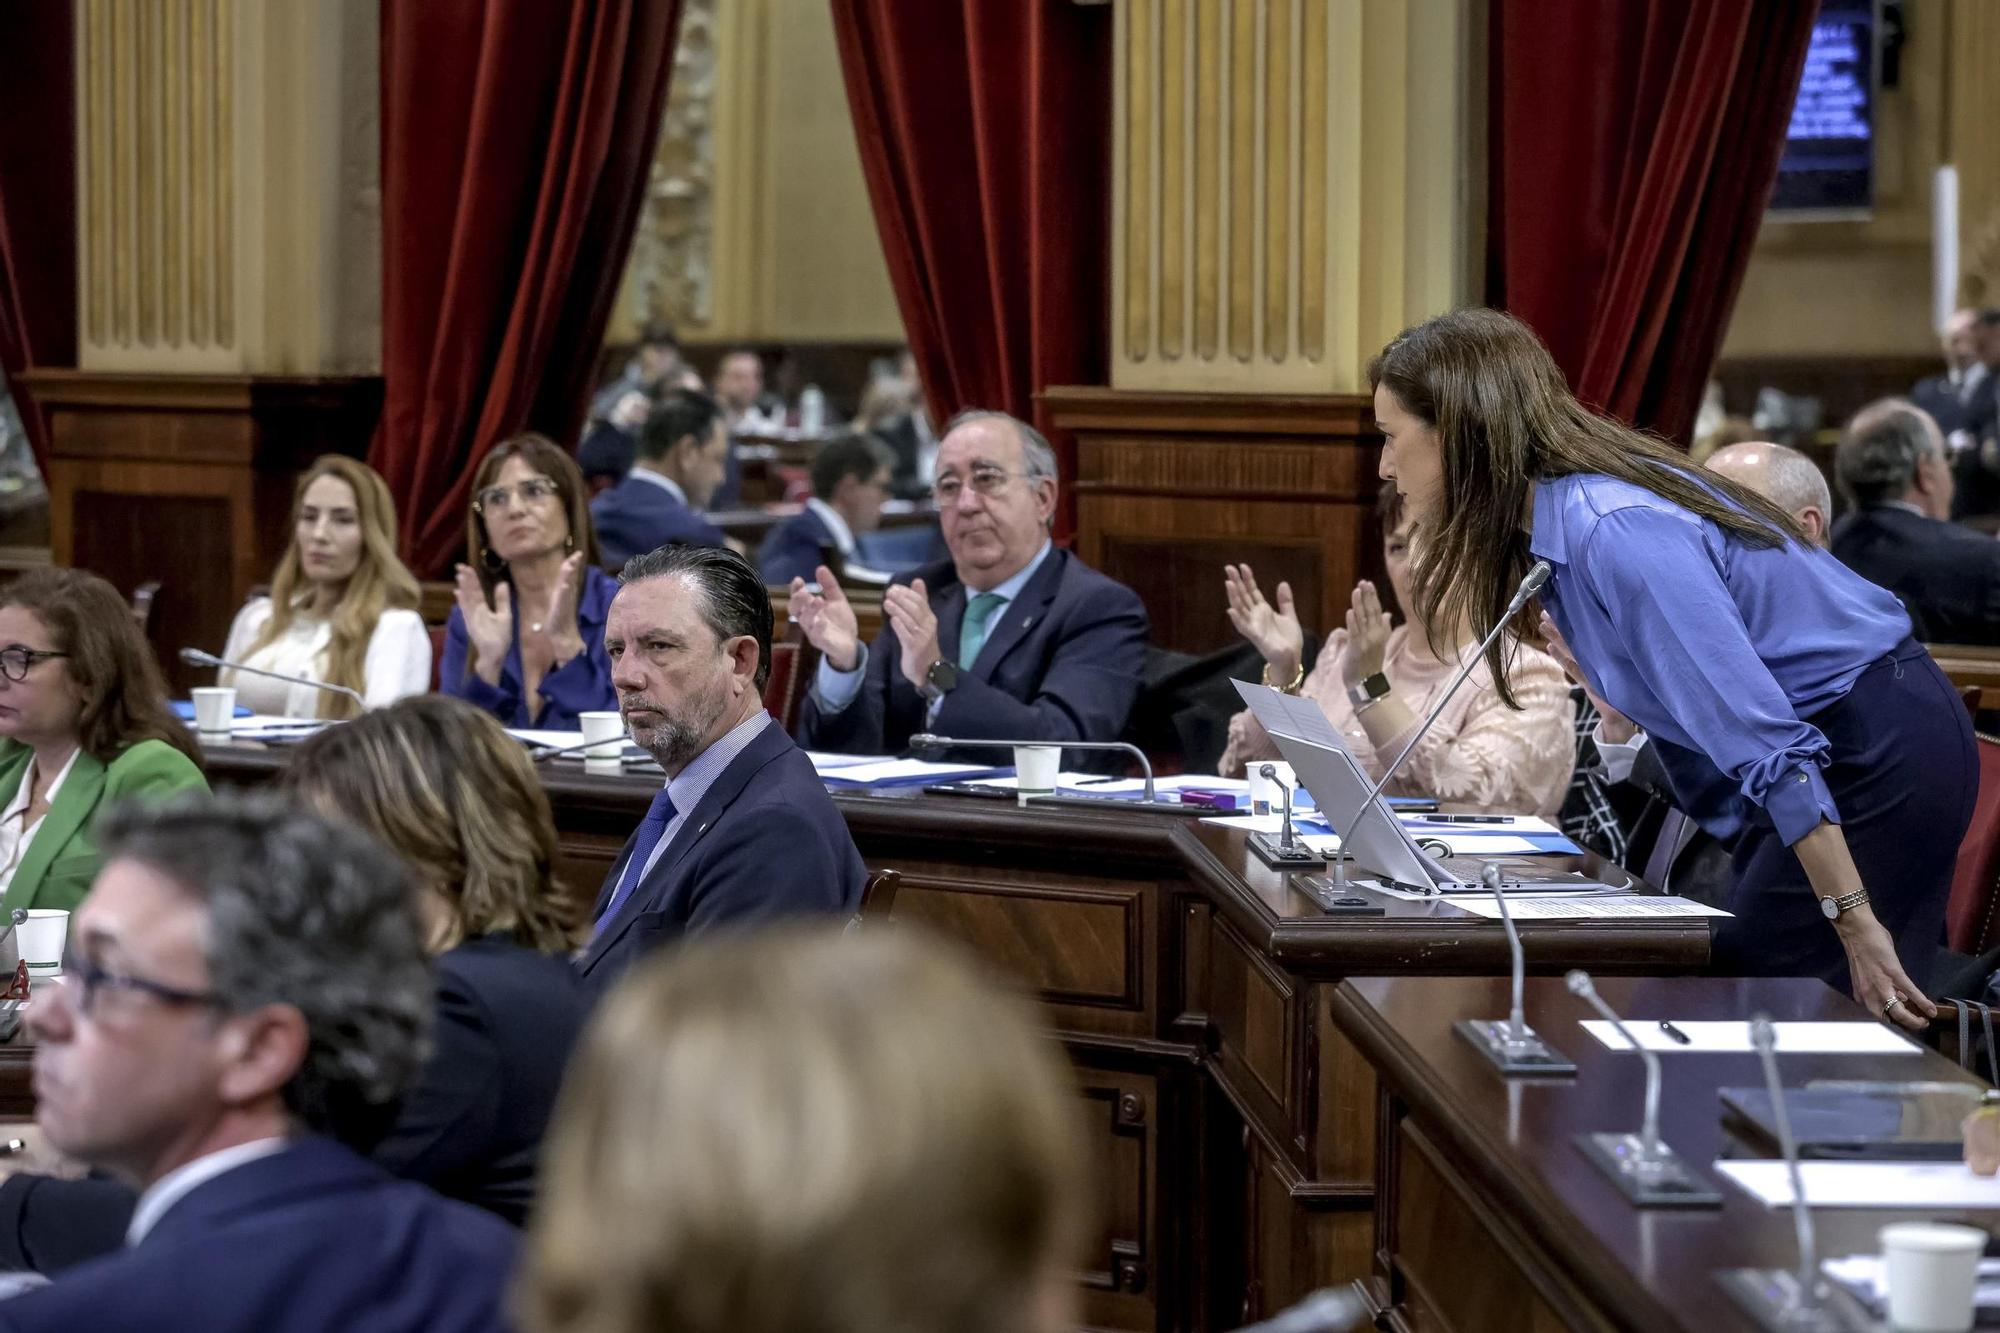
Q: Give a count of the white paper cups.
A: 6